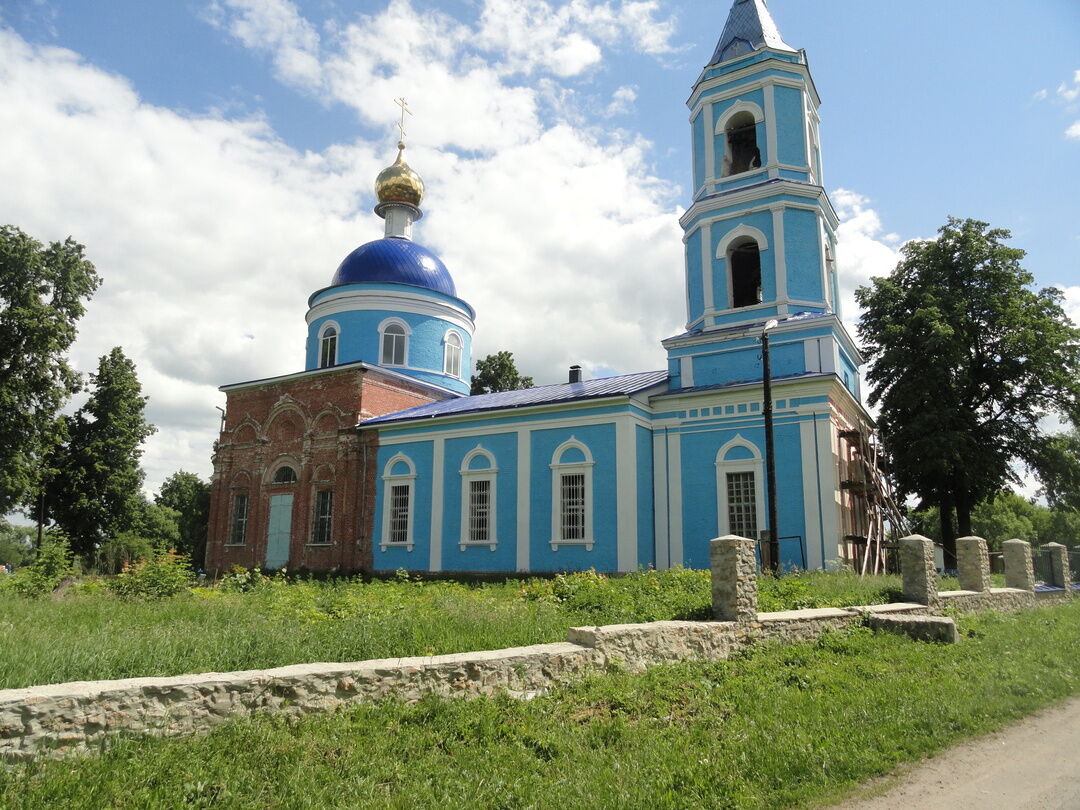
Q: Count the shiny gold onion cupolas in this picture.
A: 1